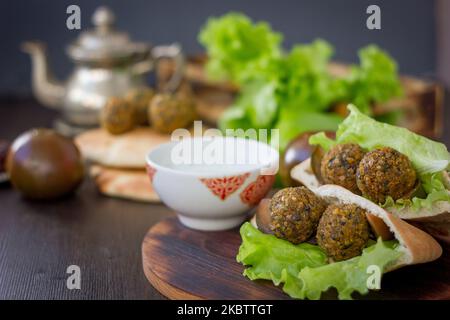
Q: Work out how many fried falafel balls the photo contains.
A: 7